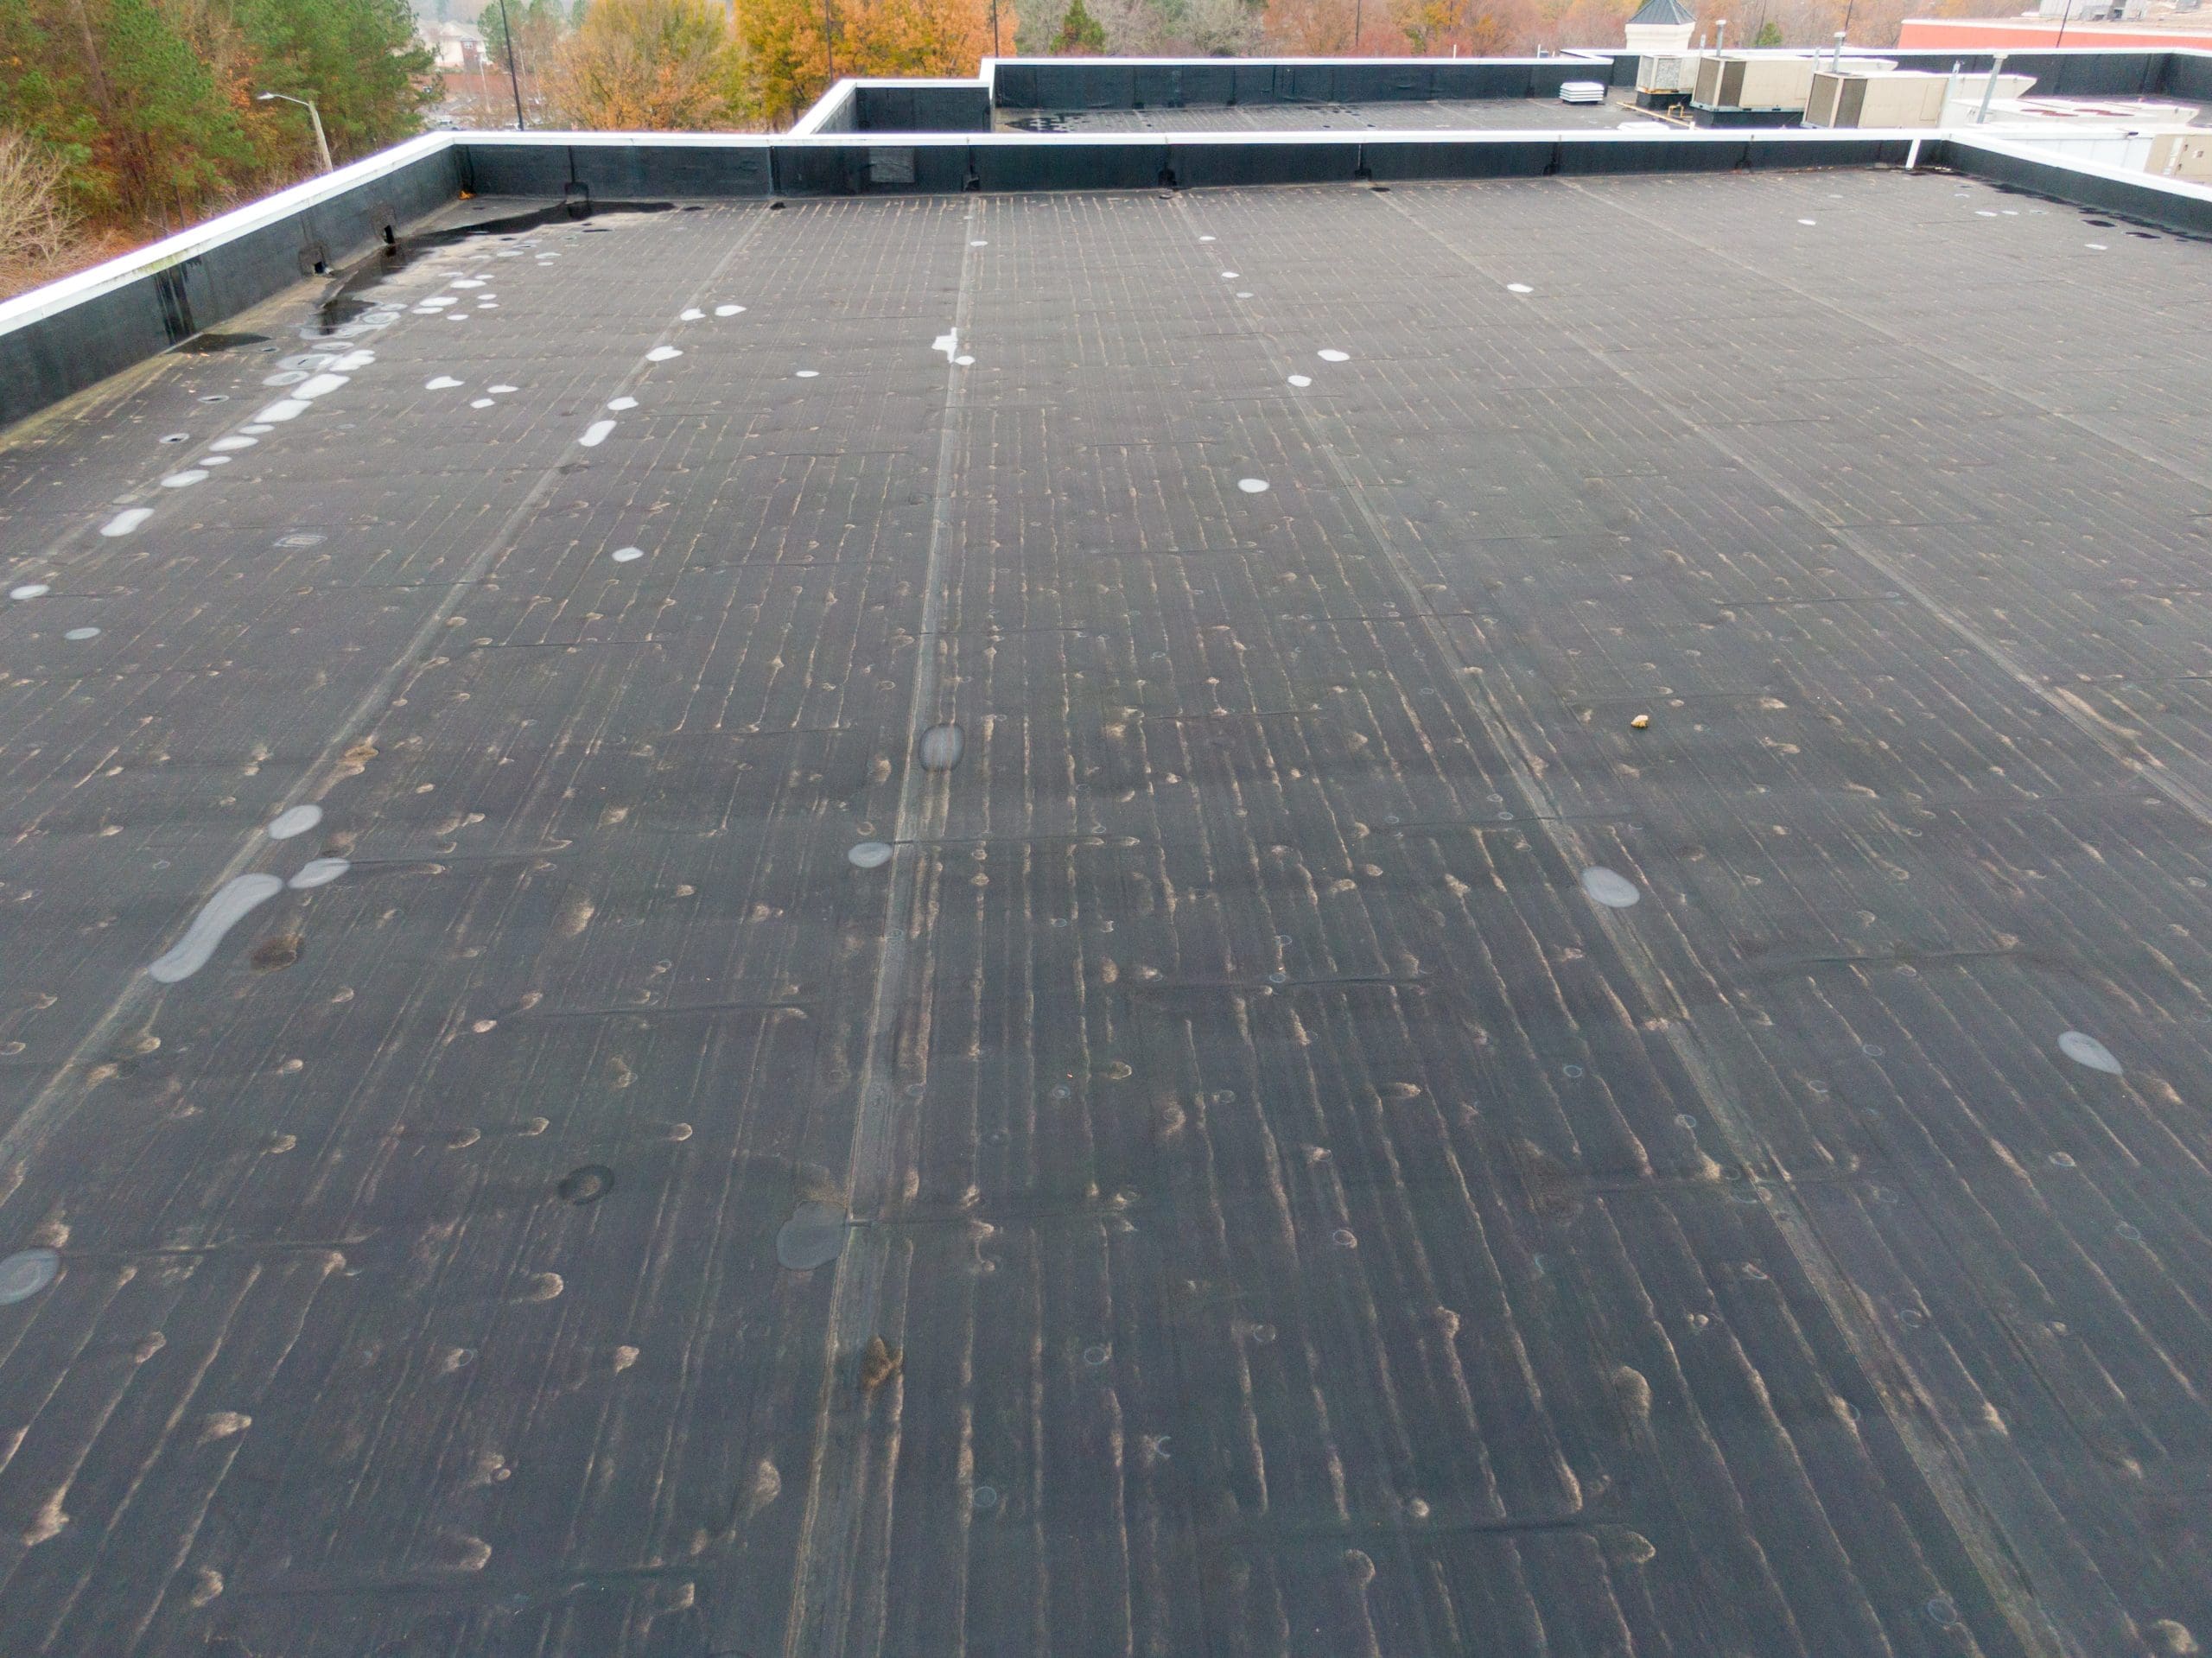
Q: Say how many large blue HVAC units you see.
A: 0